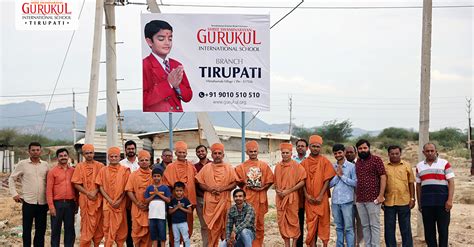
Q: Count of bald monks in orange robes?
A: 8